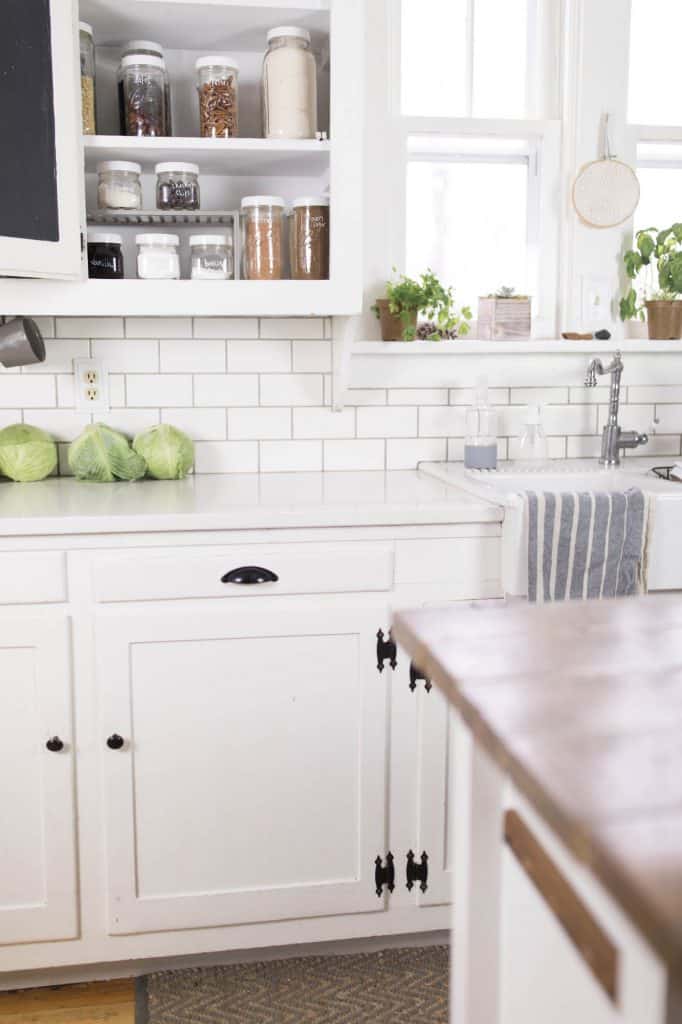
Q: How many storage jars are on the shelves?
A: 12